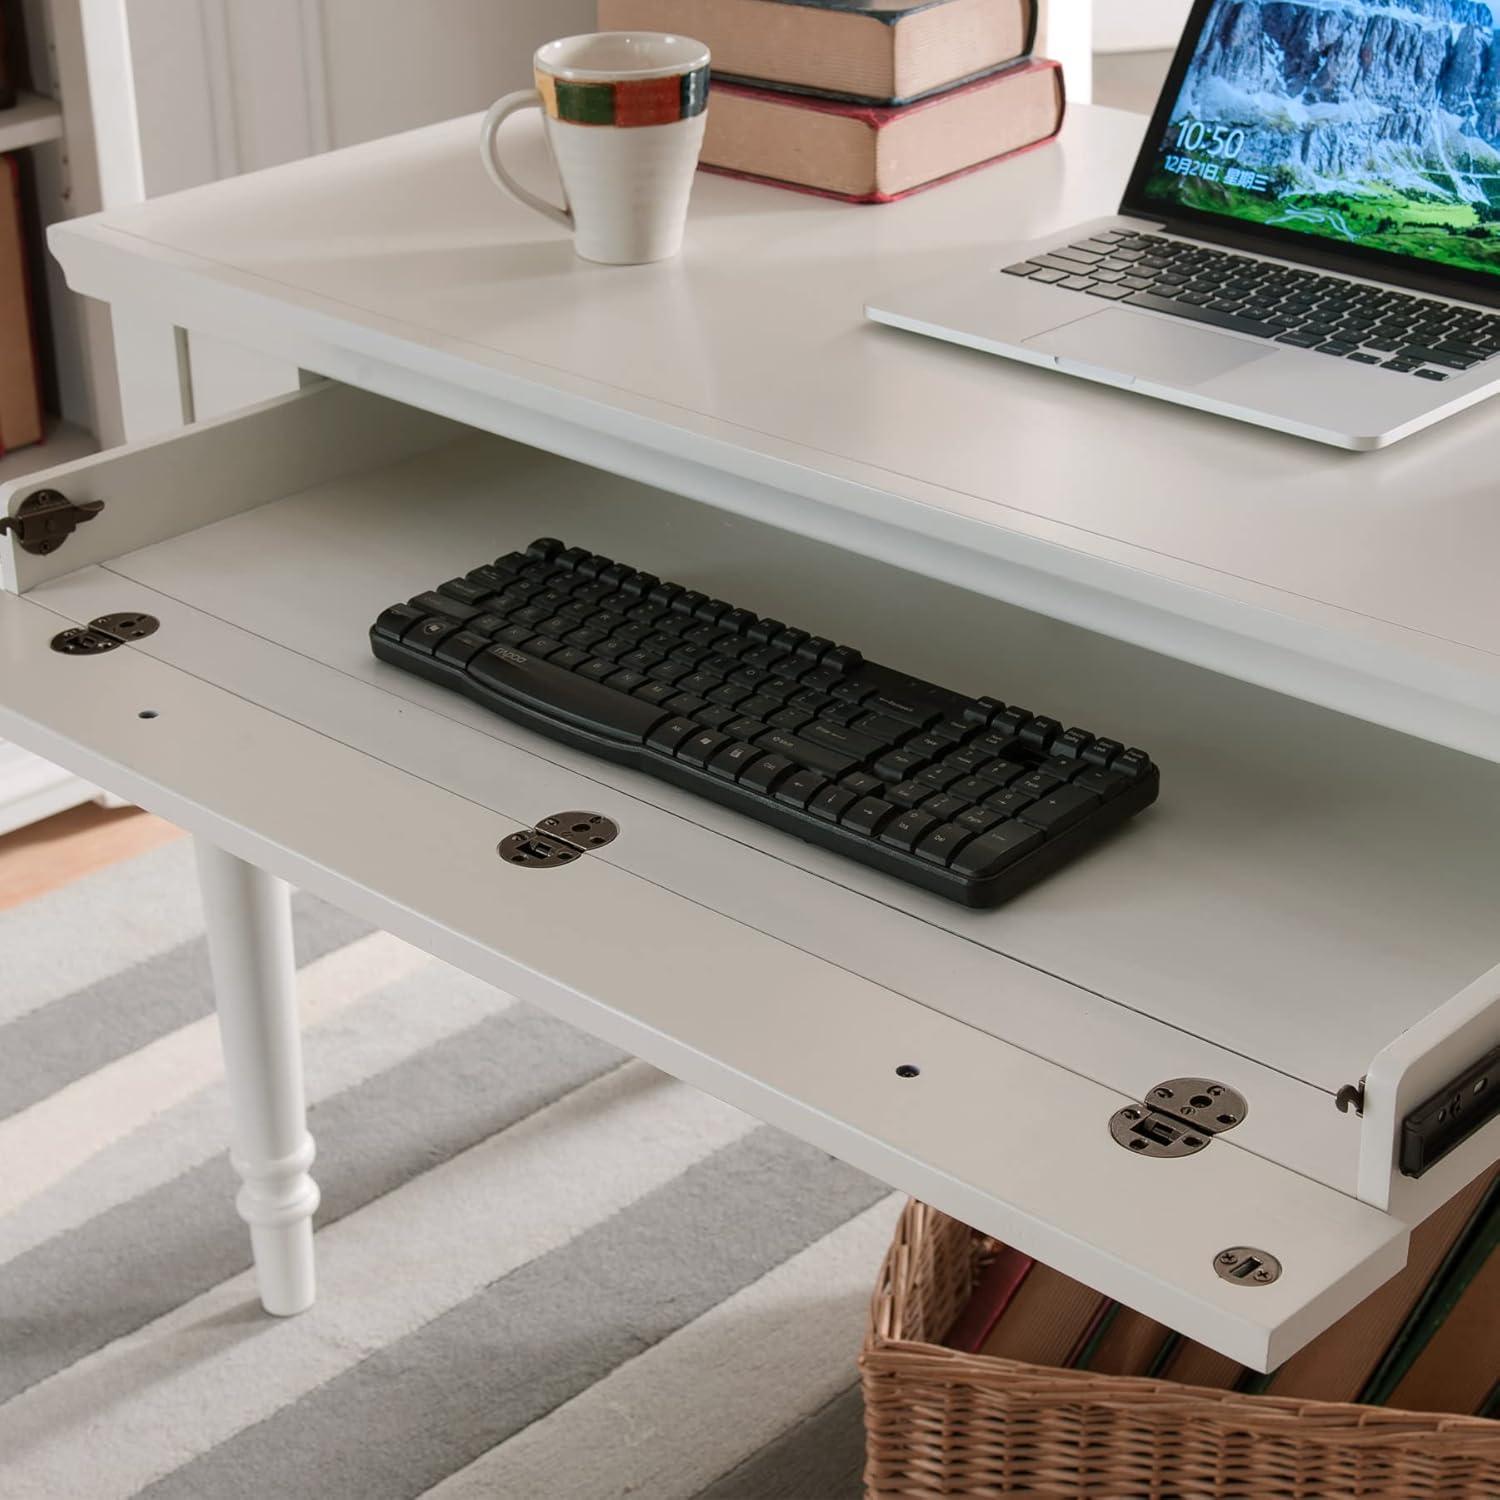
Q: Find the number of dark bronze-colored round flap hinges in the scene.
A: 3